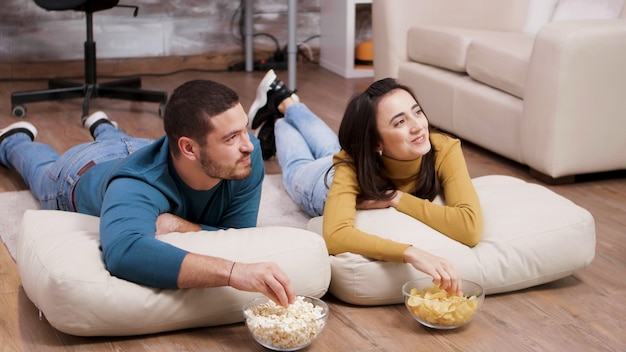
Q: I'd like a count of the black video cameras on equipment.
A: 0